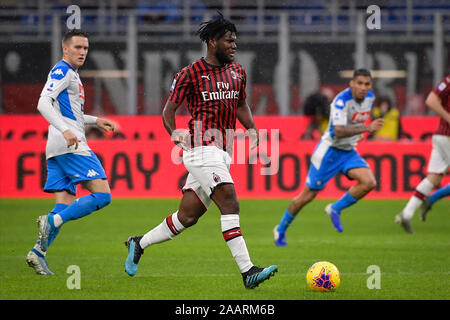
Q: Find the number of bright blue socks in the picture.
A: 5